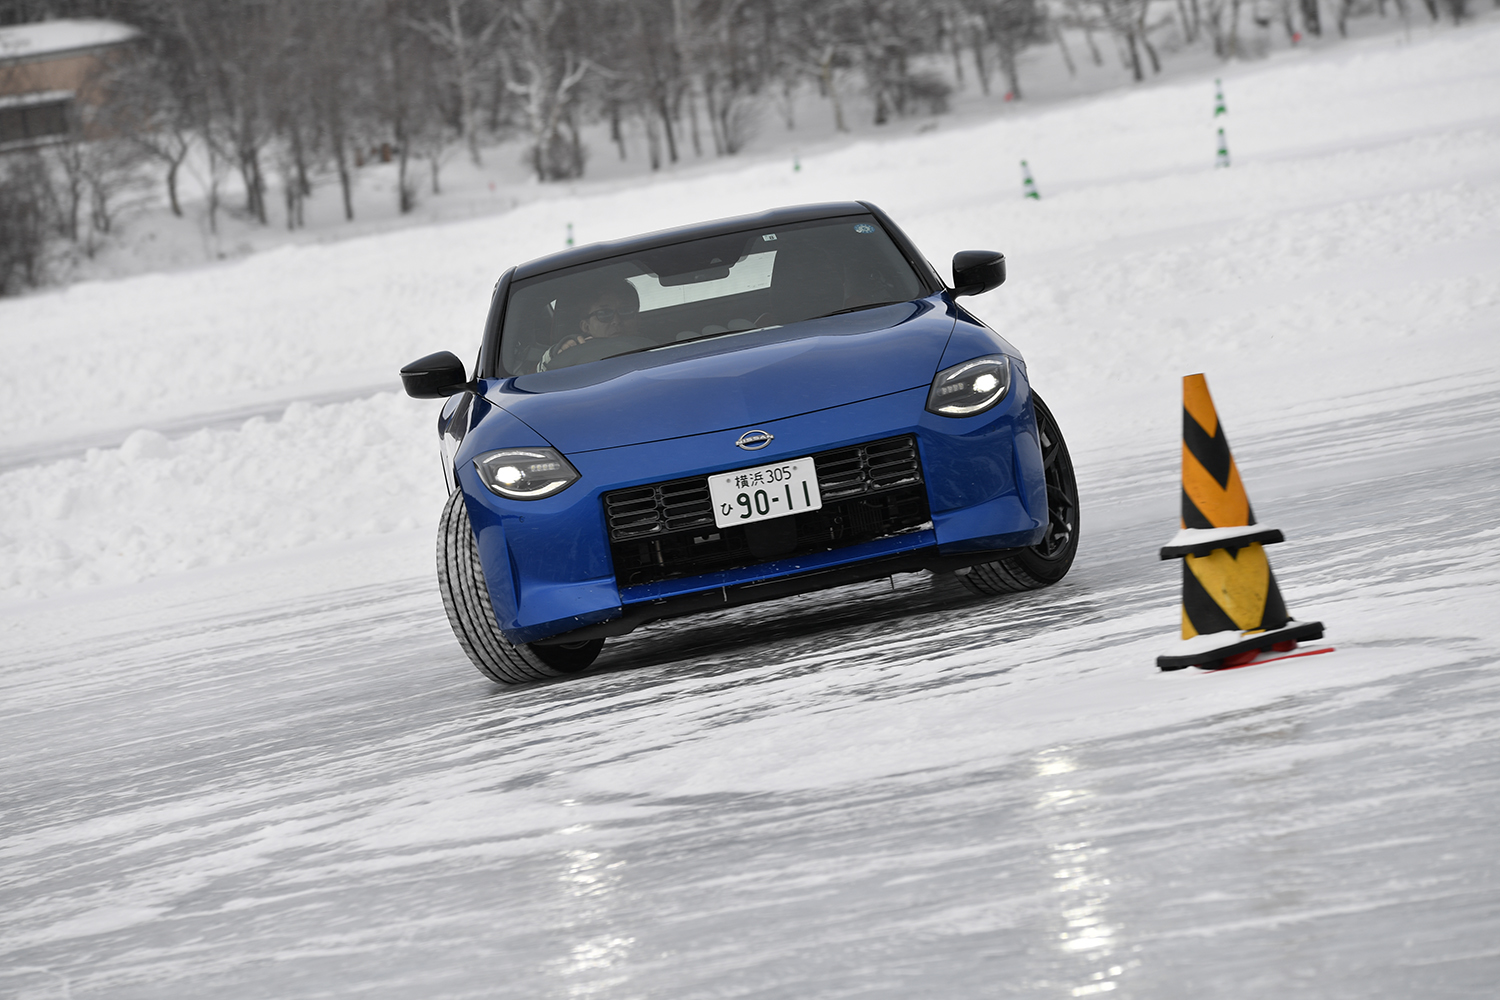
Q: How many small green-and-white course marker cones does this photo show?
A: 5